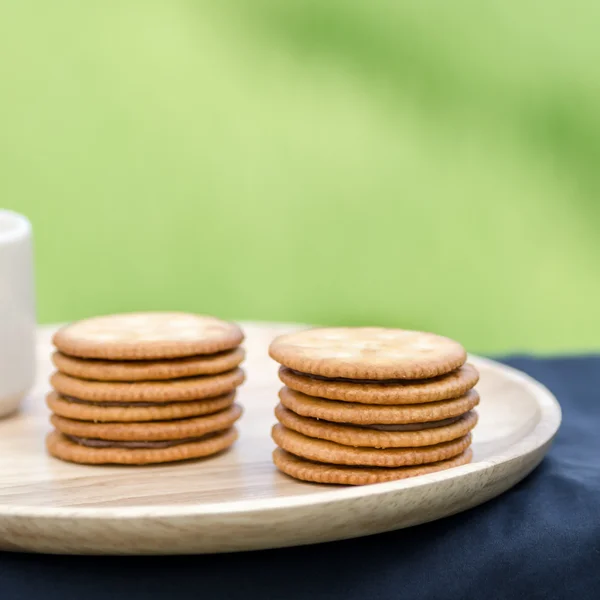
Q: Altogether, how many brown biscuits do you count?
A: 12